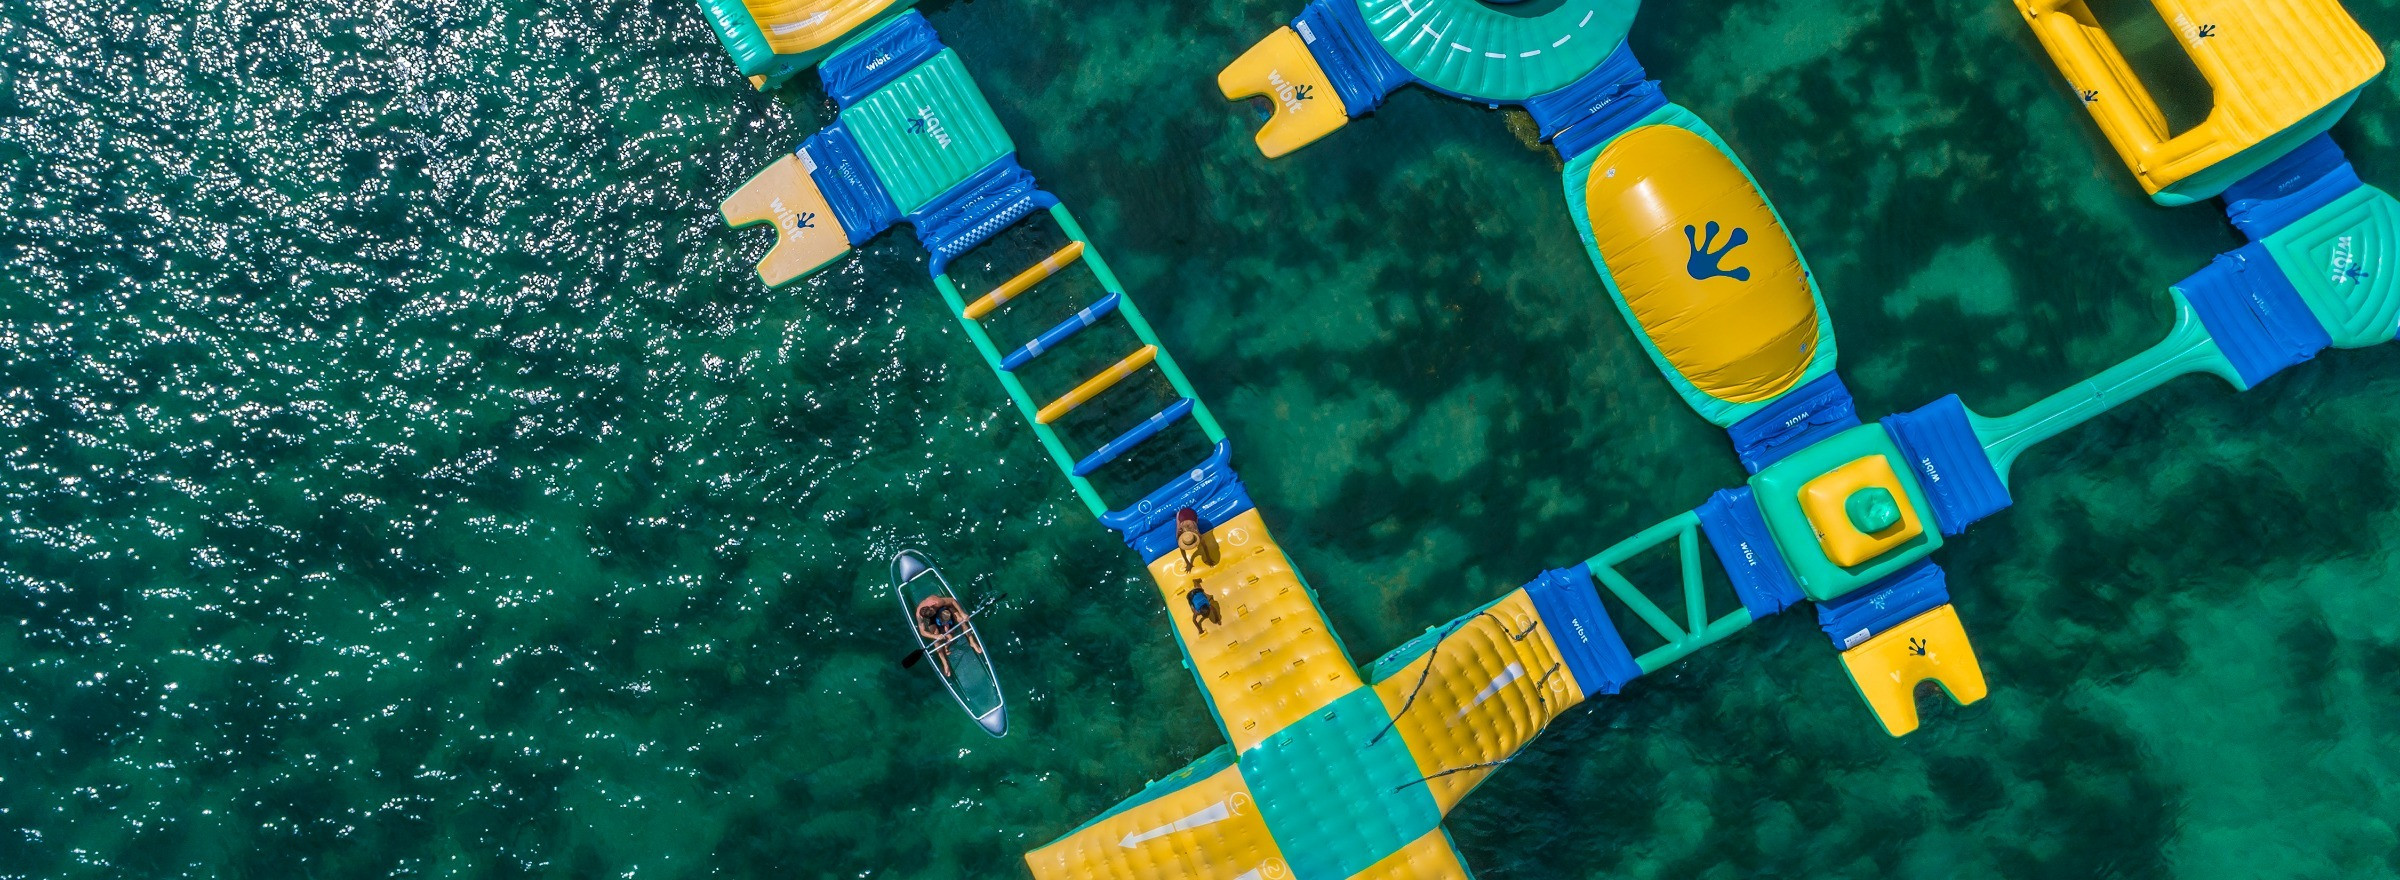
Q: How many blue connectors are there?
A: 13